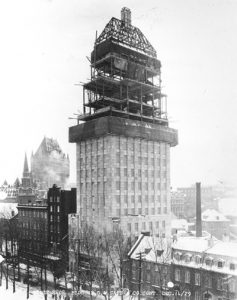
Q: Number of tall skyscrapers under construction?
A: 1